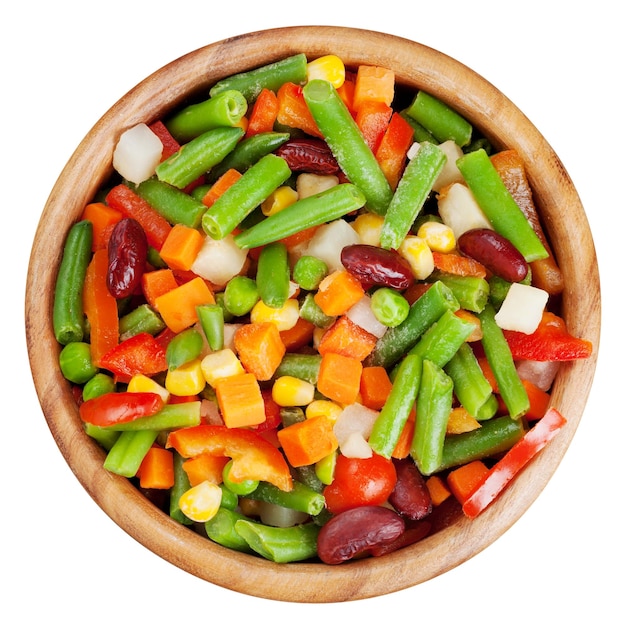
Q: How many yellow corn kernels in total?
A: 12